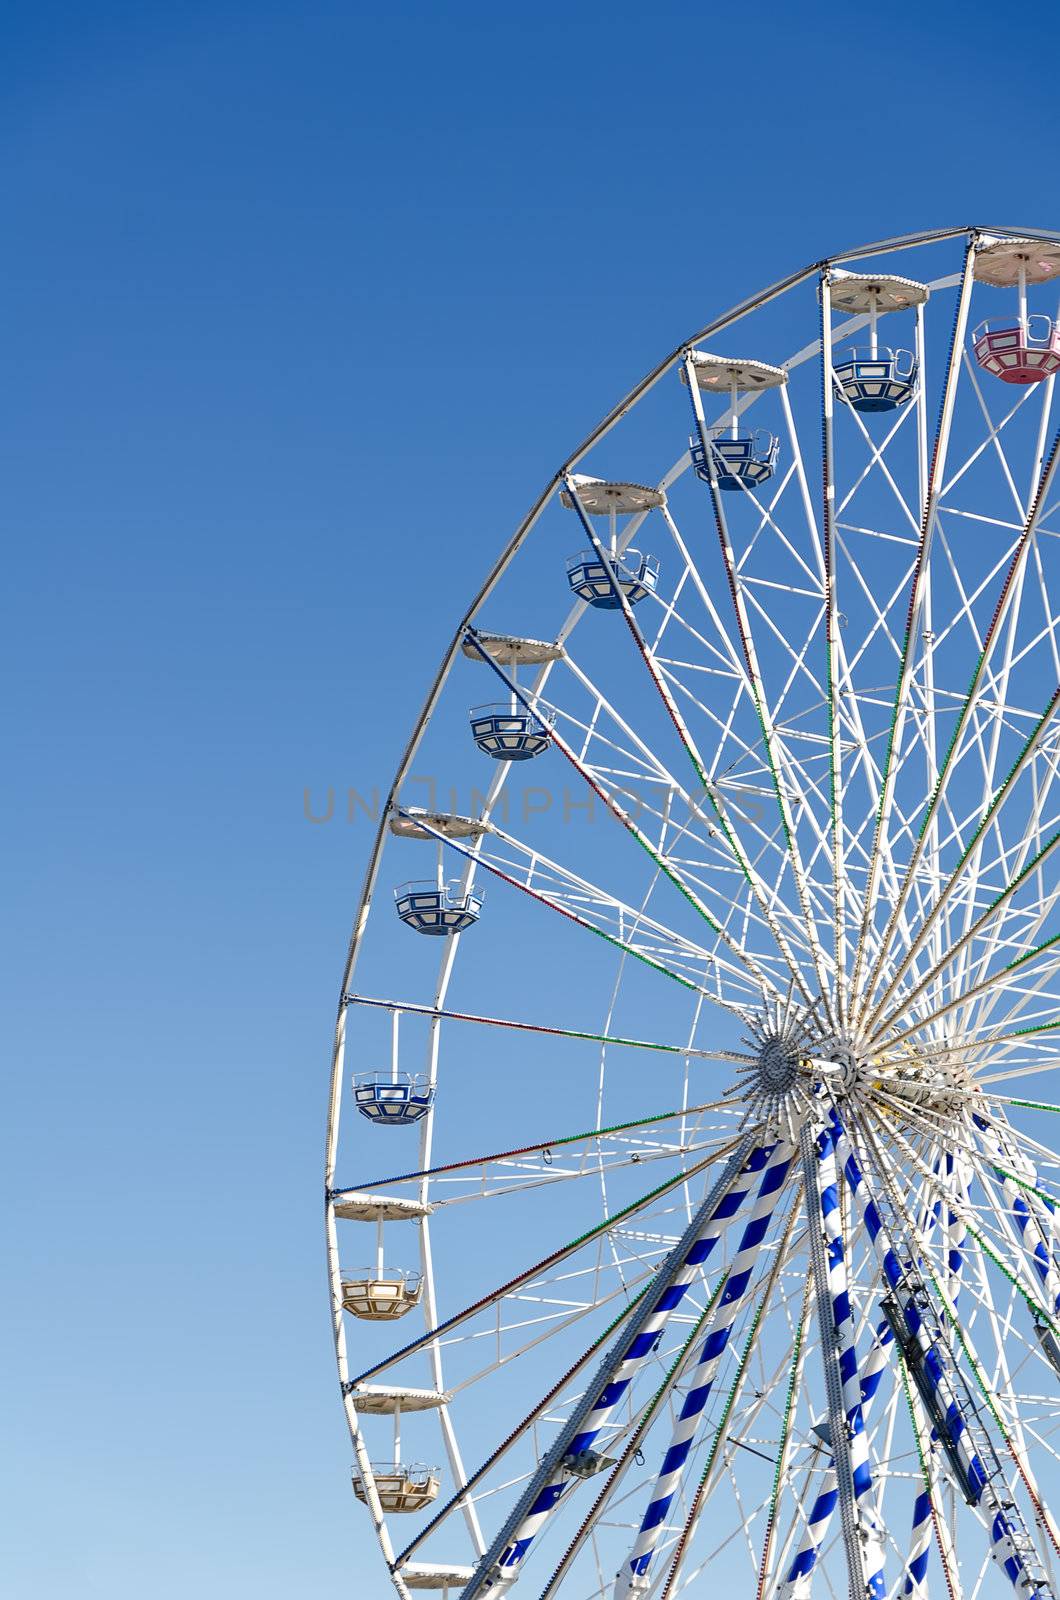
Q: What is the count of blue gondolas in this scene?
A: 6